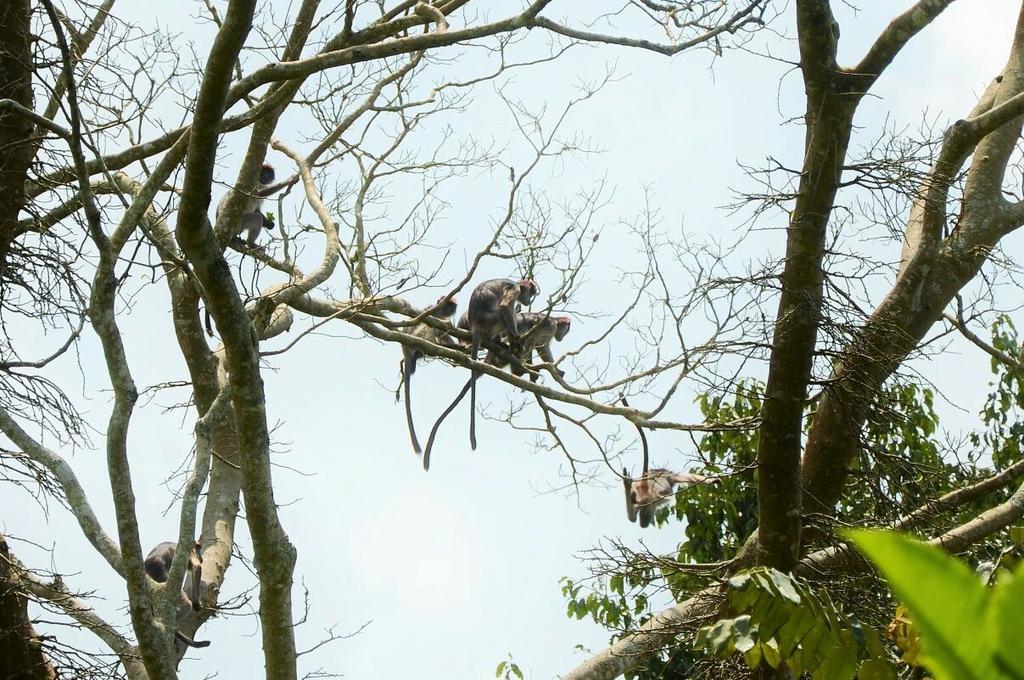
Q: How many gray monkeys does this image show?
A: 6